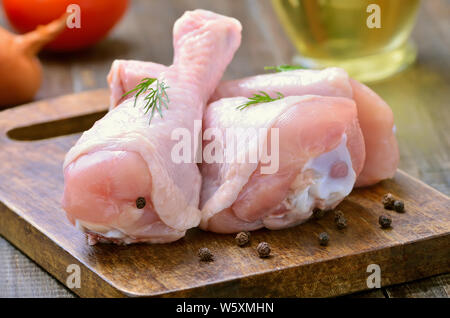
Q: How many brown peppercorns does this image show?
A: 11